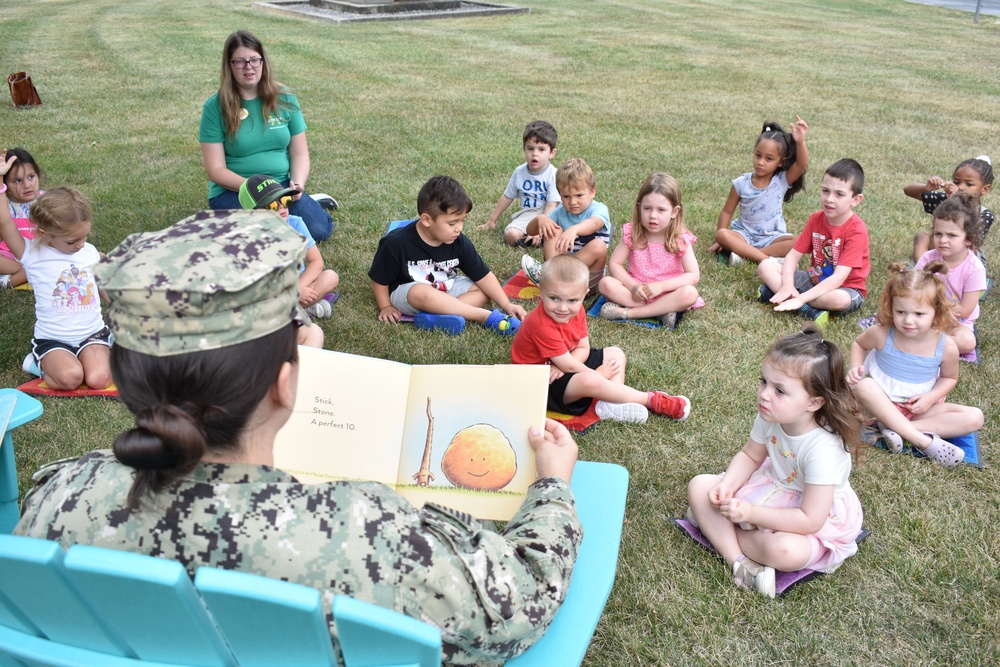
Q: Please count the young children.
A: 14